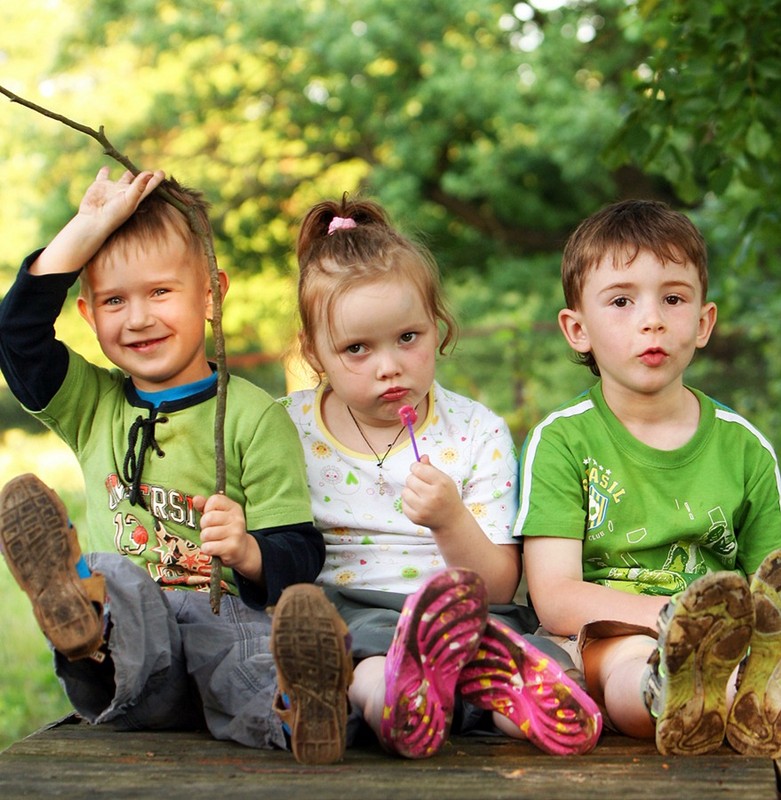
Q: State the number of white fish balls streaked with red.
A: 0